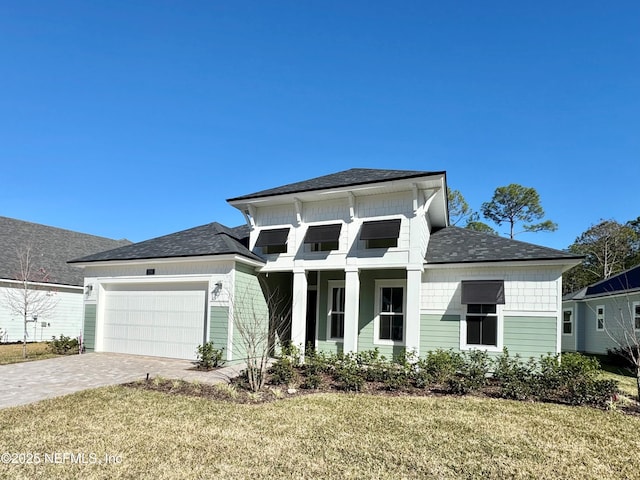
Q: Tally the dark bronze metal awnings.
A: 4